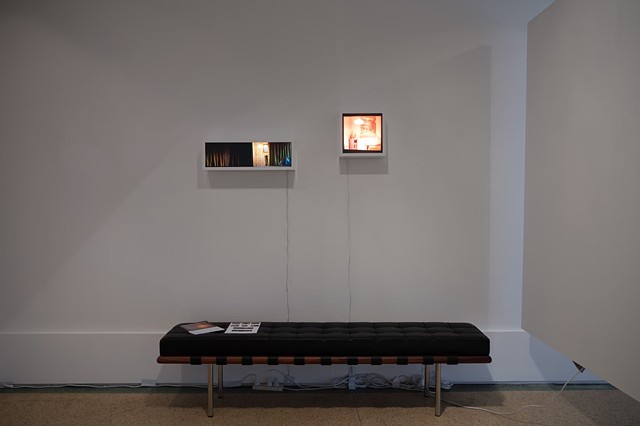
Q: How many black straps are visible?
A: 11